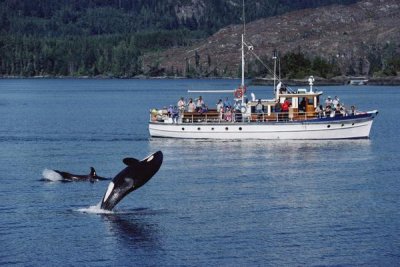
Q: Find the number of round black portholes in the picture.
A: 8